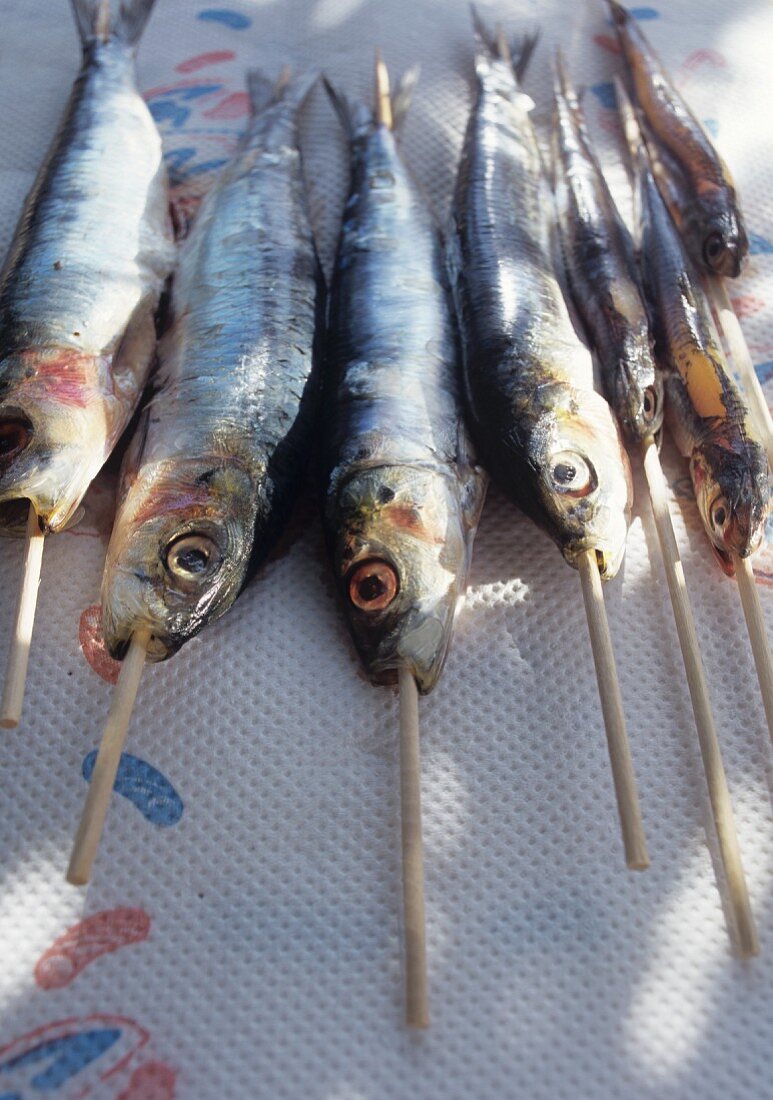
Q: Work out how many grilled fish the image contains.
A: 7